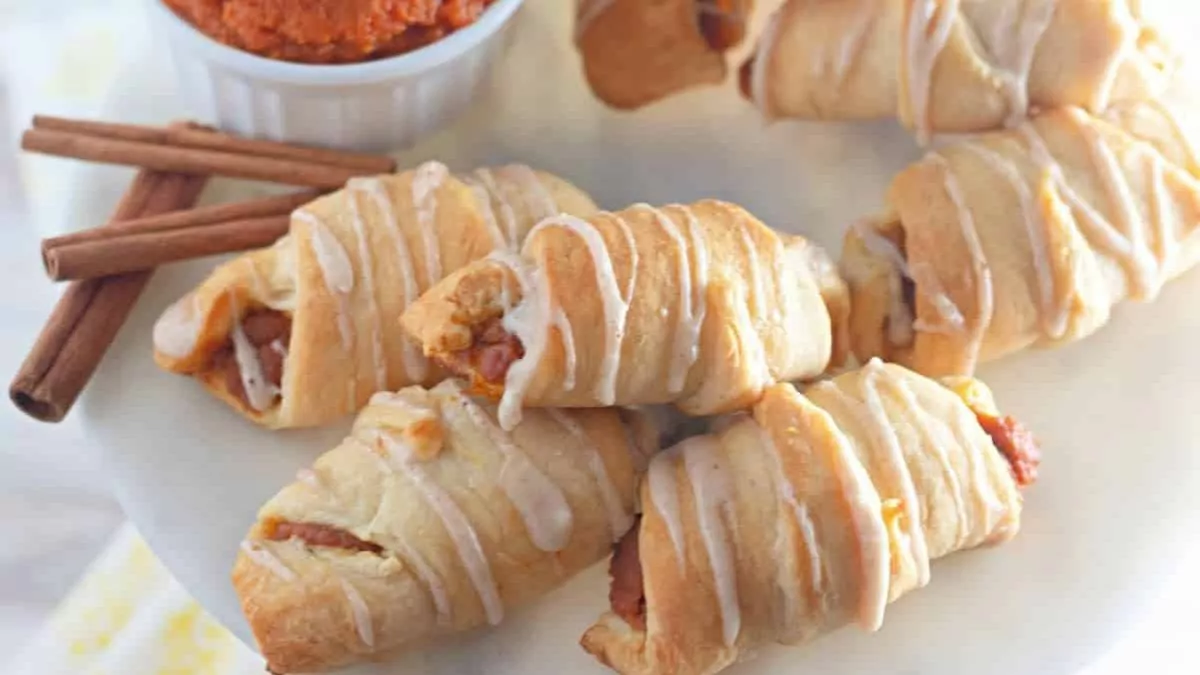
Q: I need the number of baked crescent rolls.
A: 7